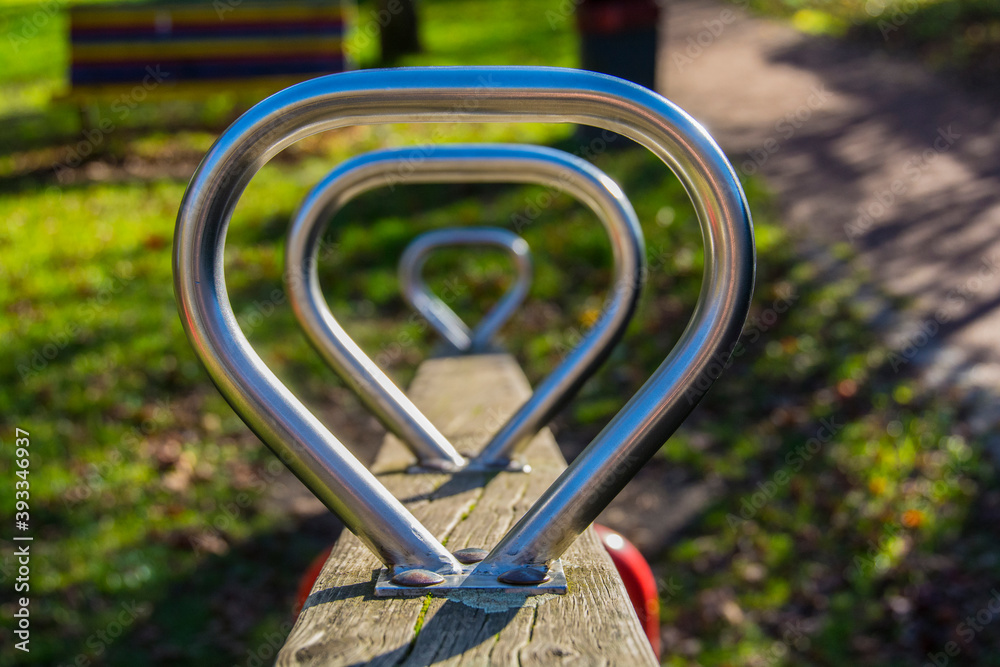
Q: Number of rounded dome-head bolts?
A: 3